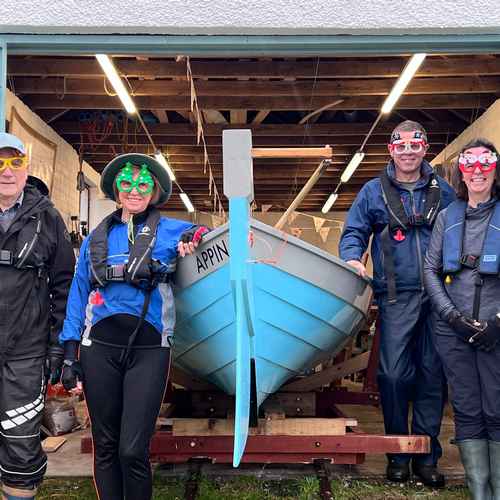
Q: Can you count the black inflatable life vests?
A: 3